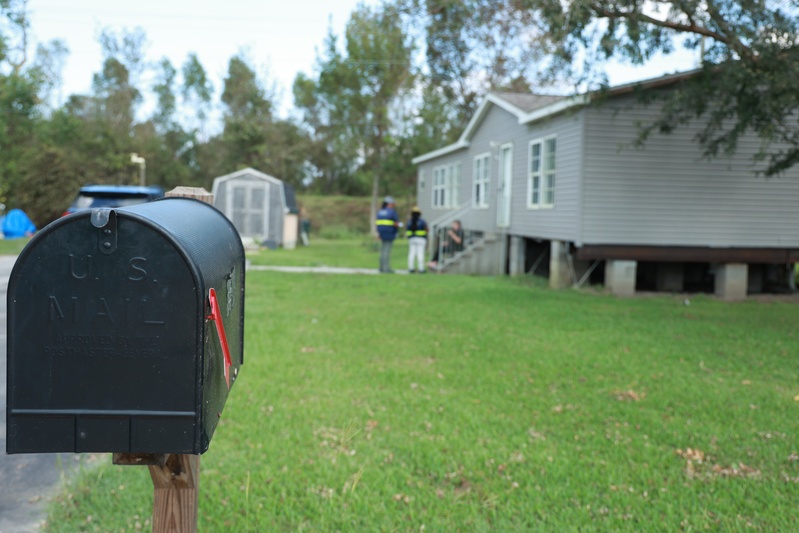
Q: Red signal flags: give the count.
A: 1